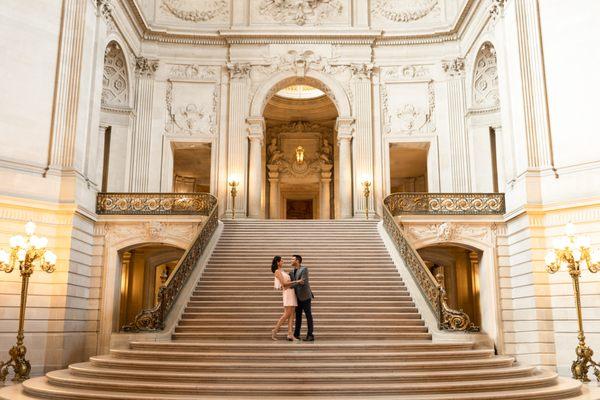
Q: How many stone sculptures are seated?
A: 2